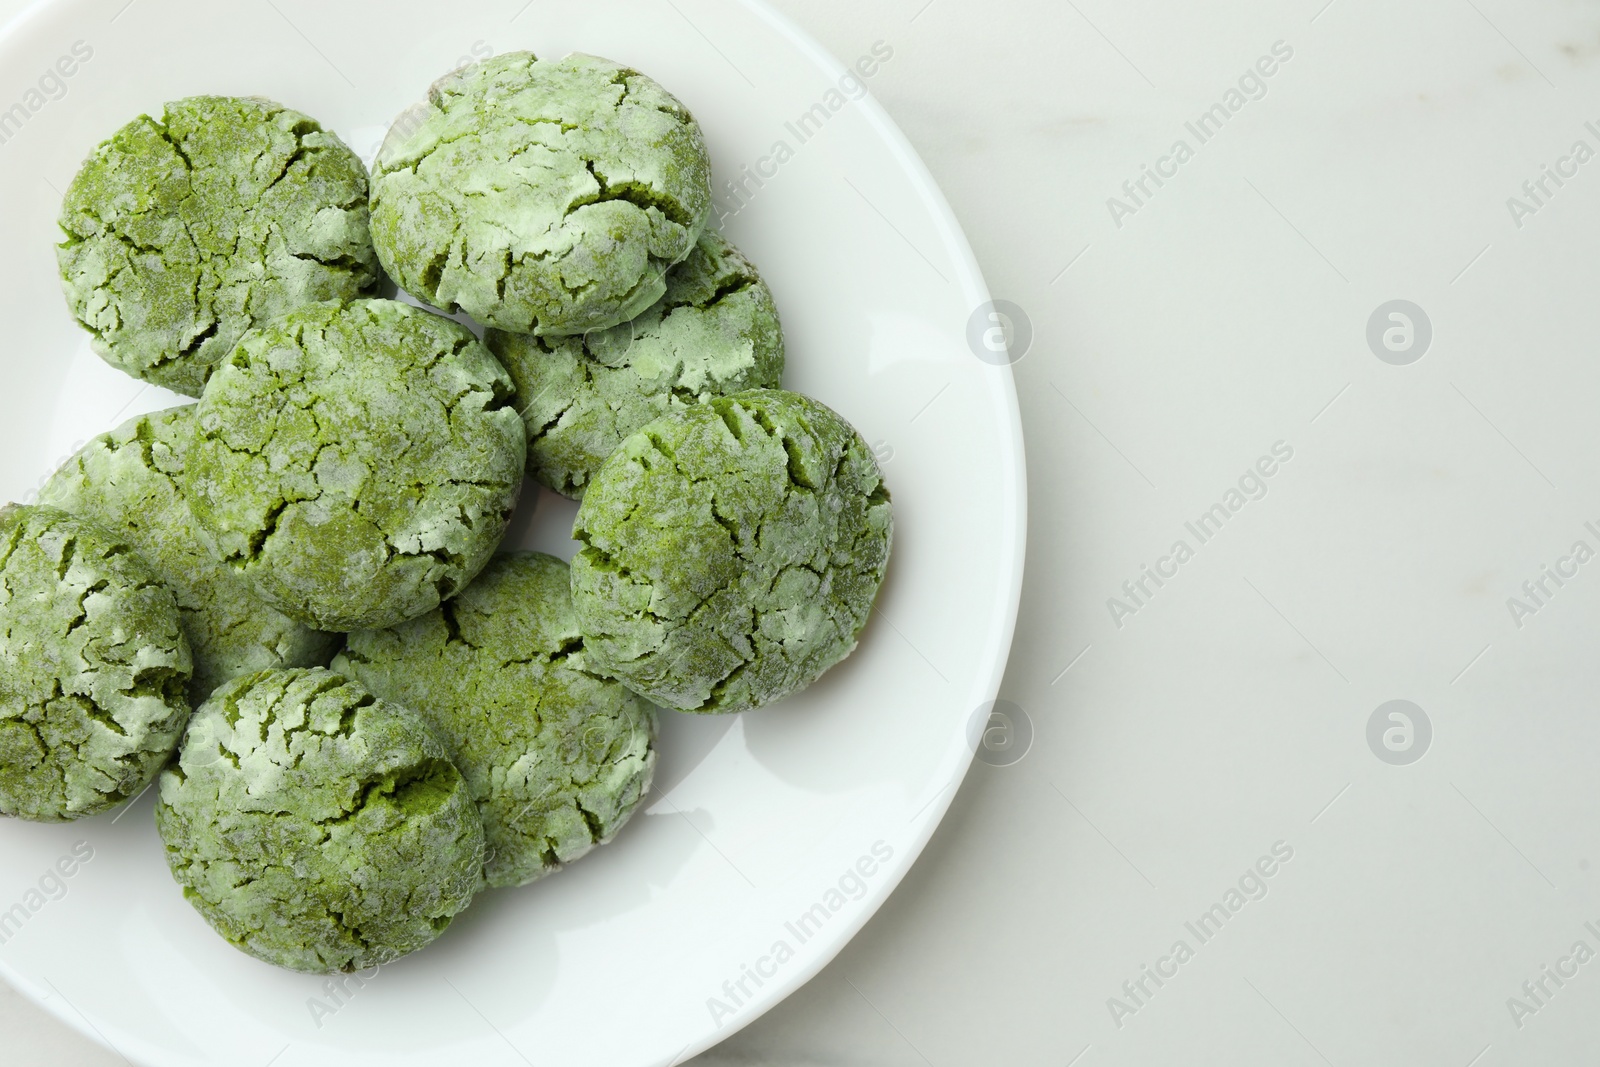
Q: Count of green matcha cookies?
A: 9